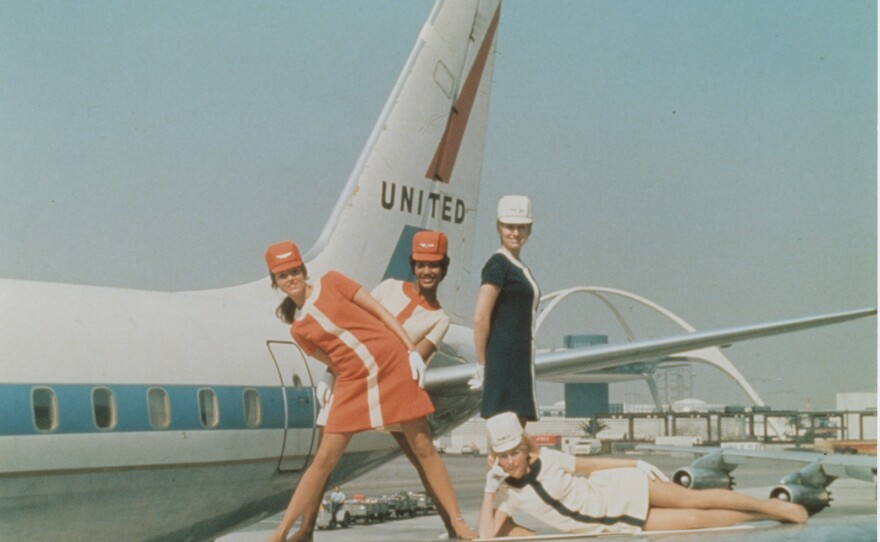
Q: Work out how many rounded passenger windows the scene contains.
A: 5